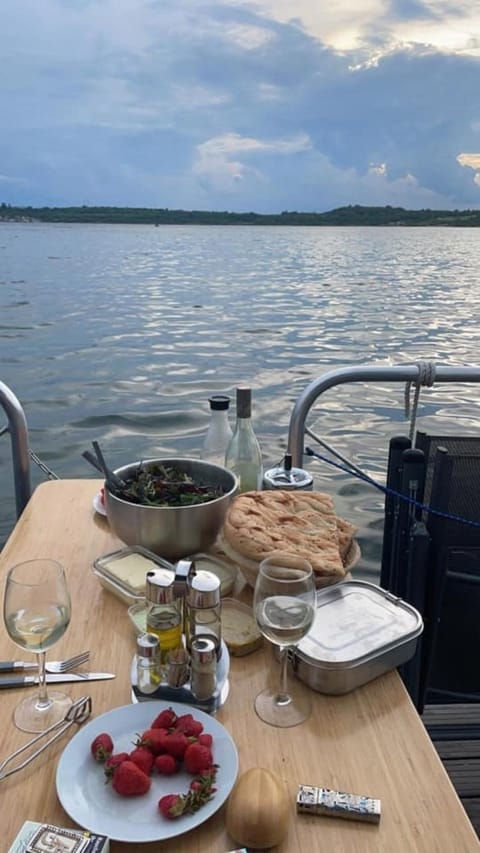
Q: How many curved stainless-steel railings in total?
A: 2